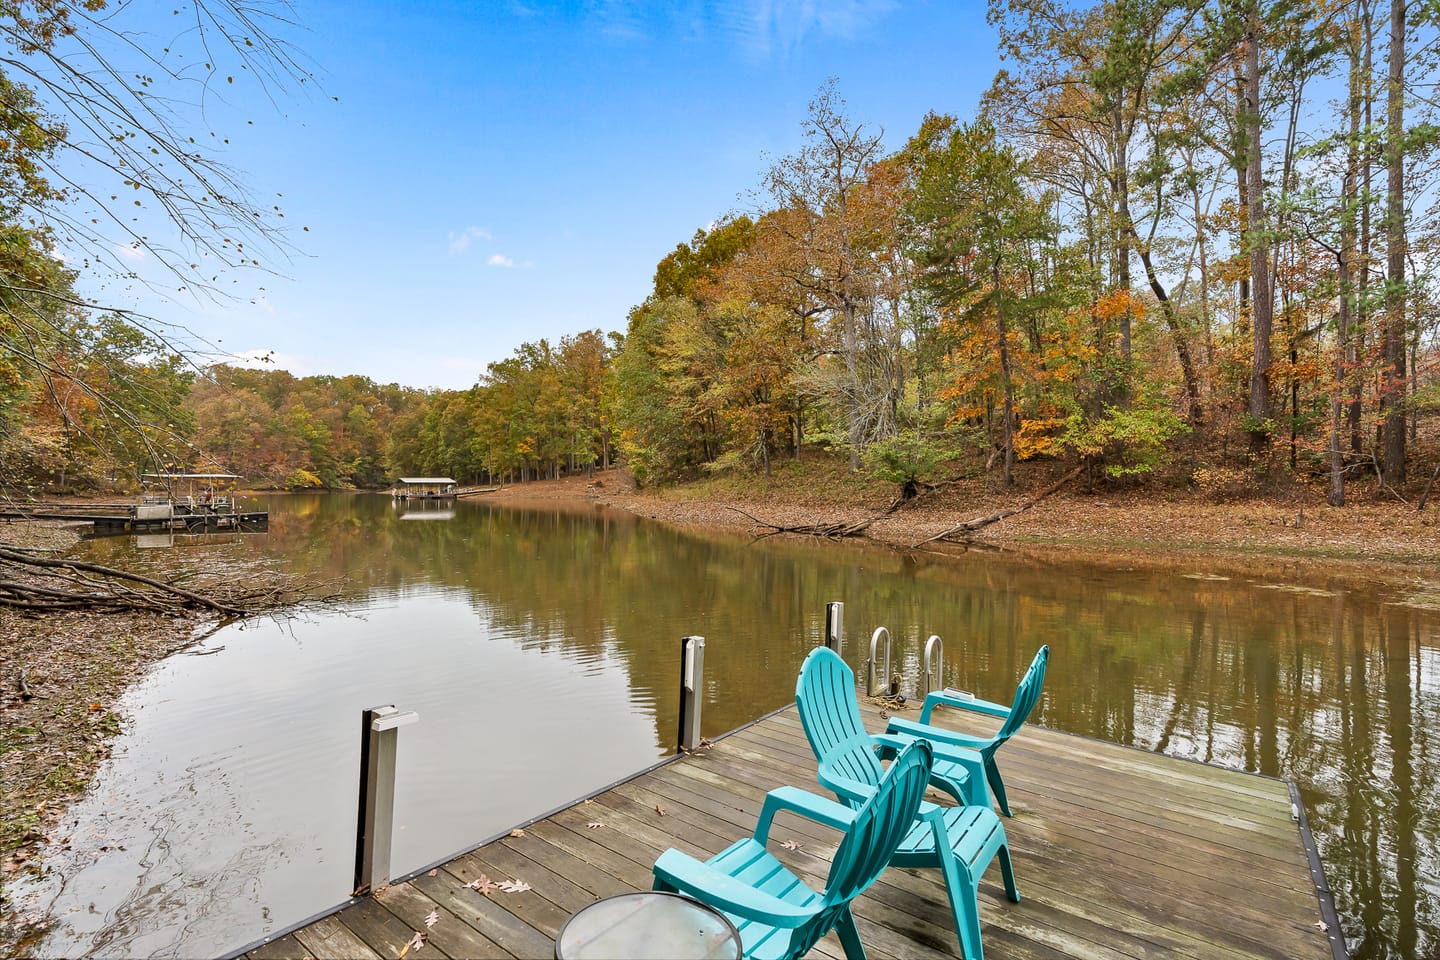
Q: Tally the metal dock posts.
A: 3